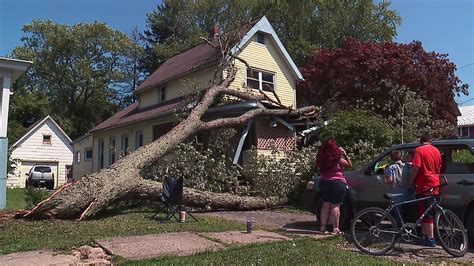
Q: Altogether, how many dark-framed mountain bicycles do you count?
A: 1